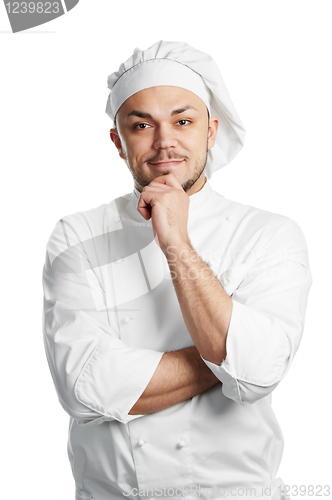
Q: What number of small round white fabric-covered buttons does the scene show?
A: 6